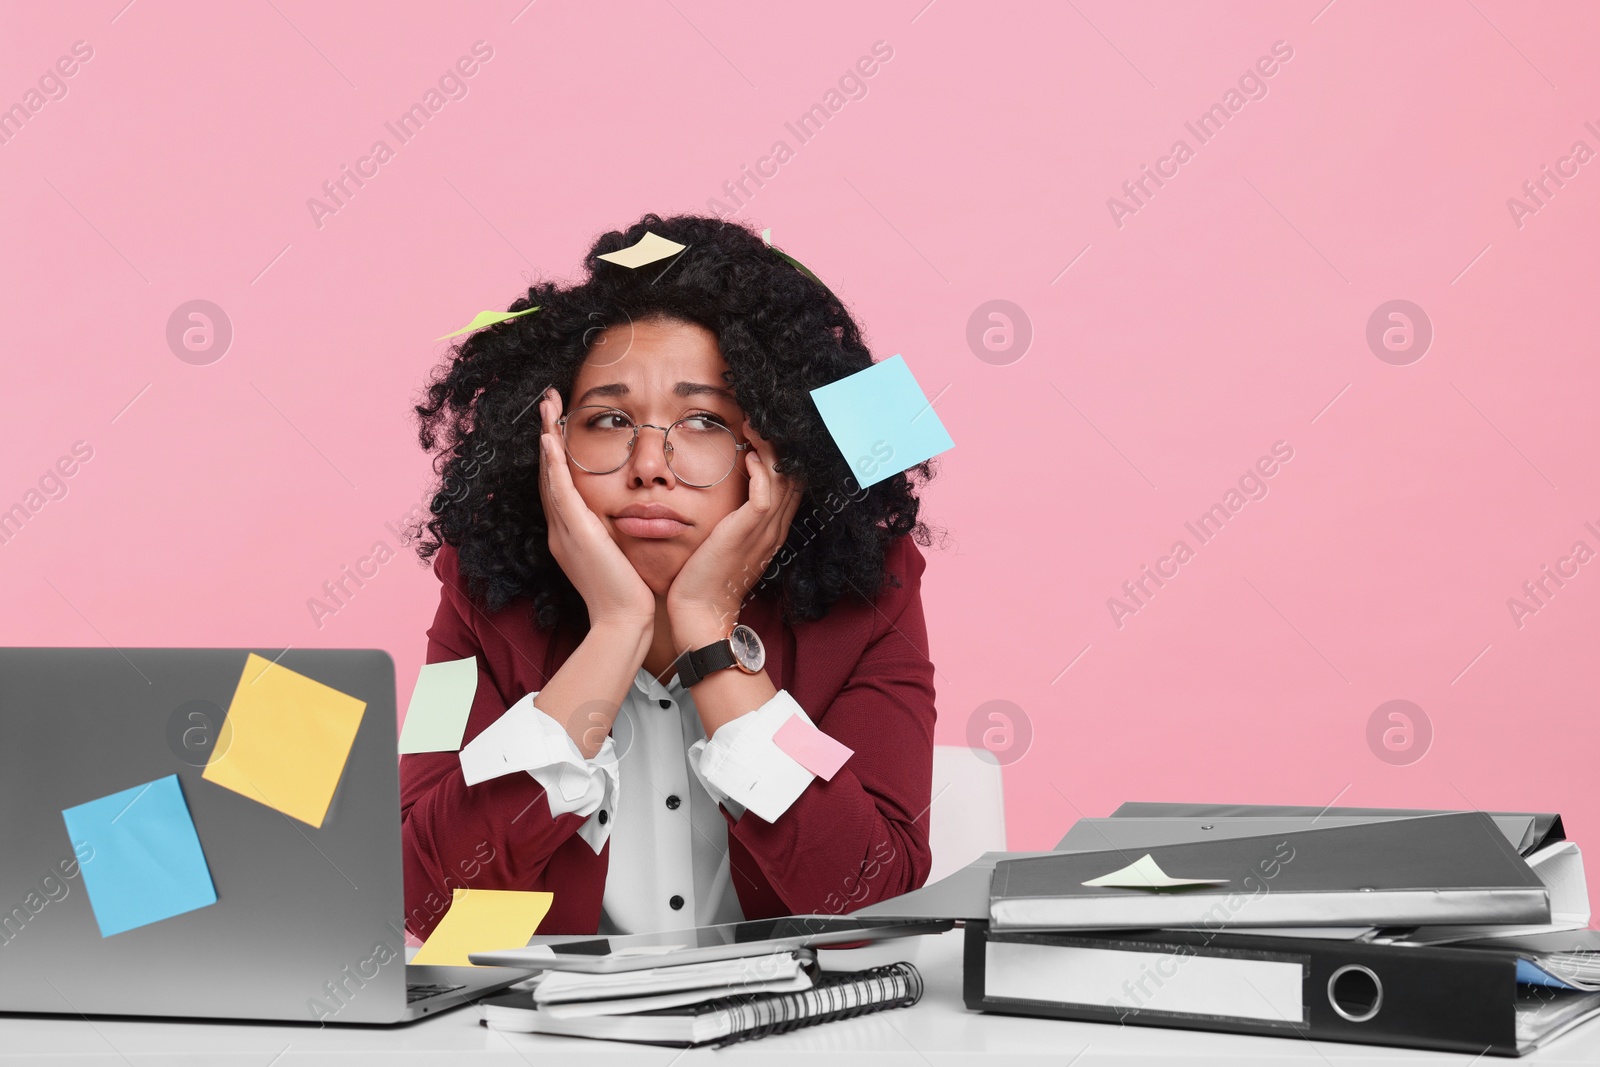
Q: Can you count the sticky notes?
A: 10